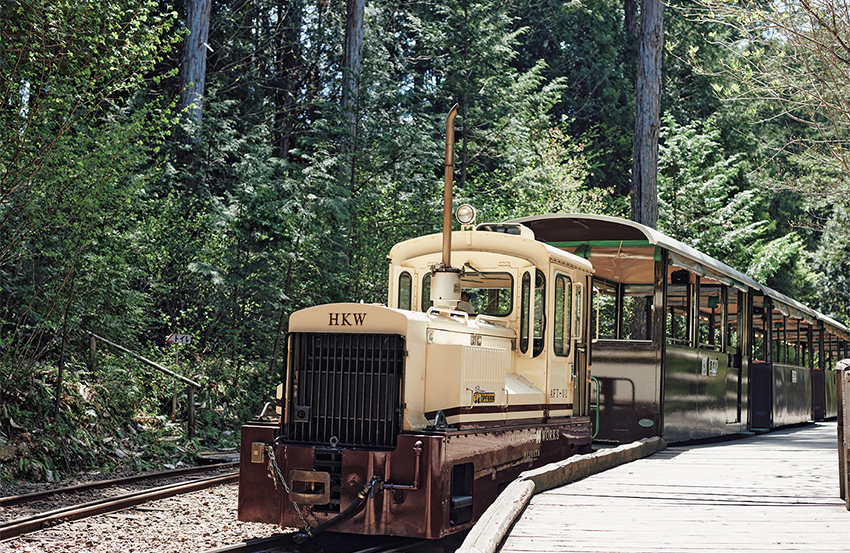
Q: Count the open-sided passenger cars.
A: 3